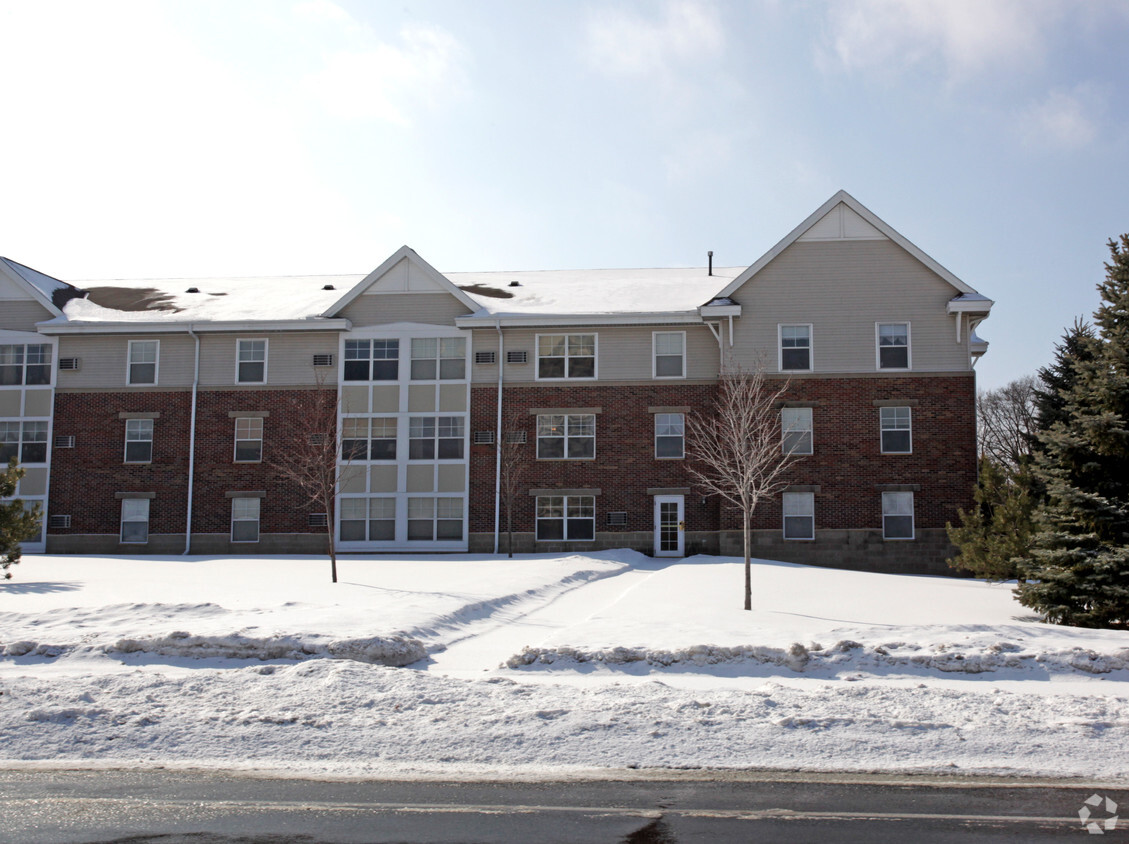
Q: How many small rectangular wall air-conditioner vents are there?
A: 11